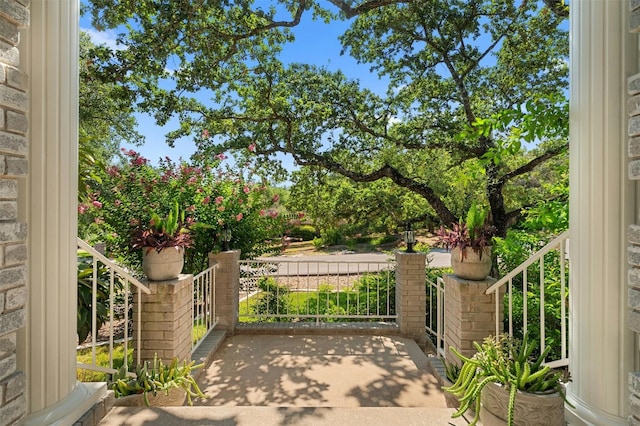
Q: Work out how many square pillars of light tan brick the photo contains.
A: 4